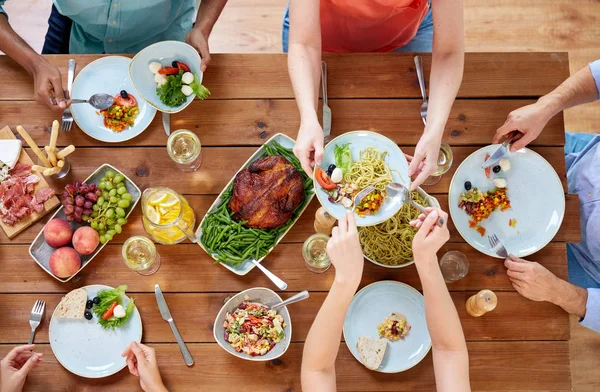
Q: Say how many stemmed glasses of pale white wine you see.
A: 4